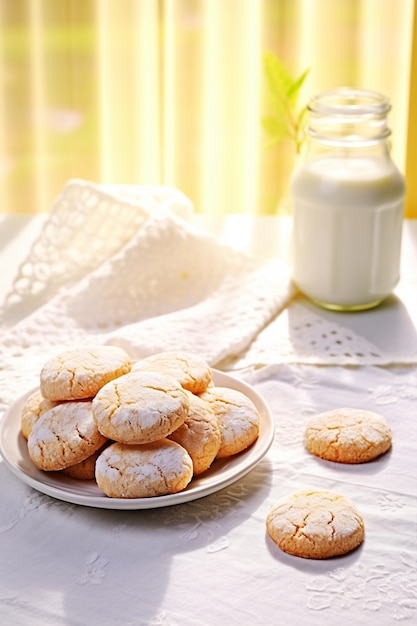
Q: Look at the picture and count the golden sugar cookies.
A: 11